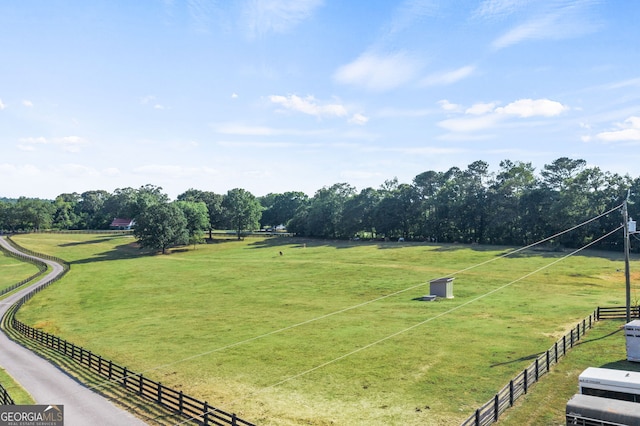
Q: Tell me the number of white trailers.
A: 2